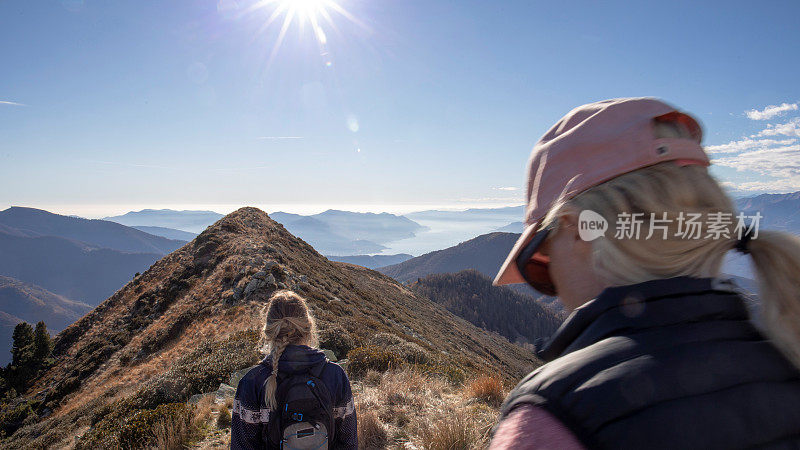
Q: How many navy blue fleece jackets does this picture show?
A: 1